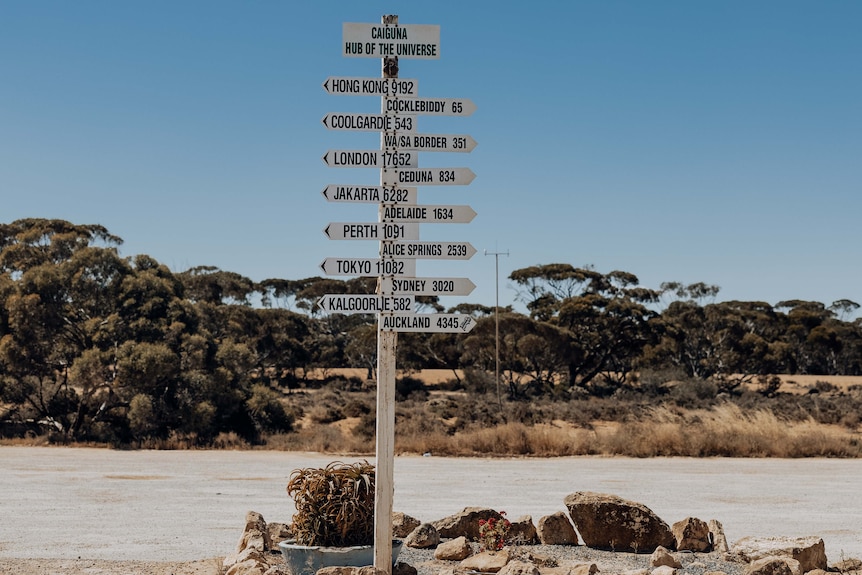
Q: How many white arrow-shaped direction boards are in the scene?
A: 14